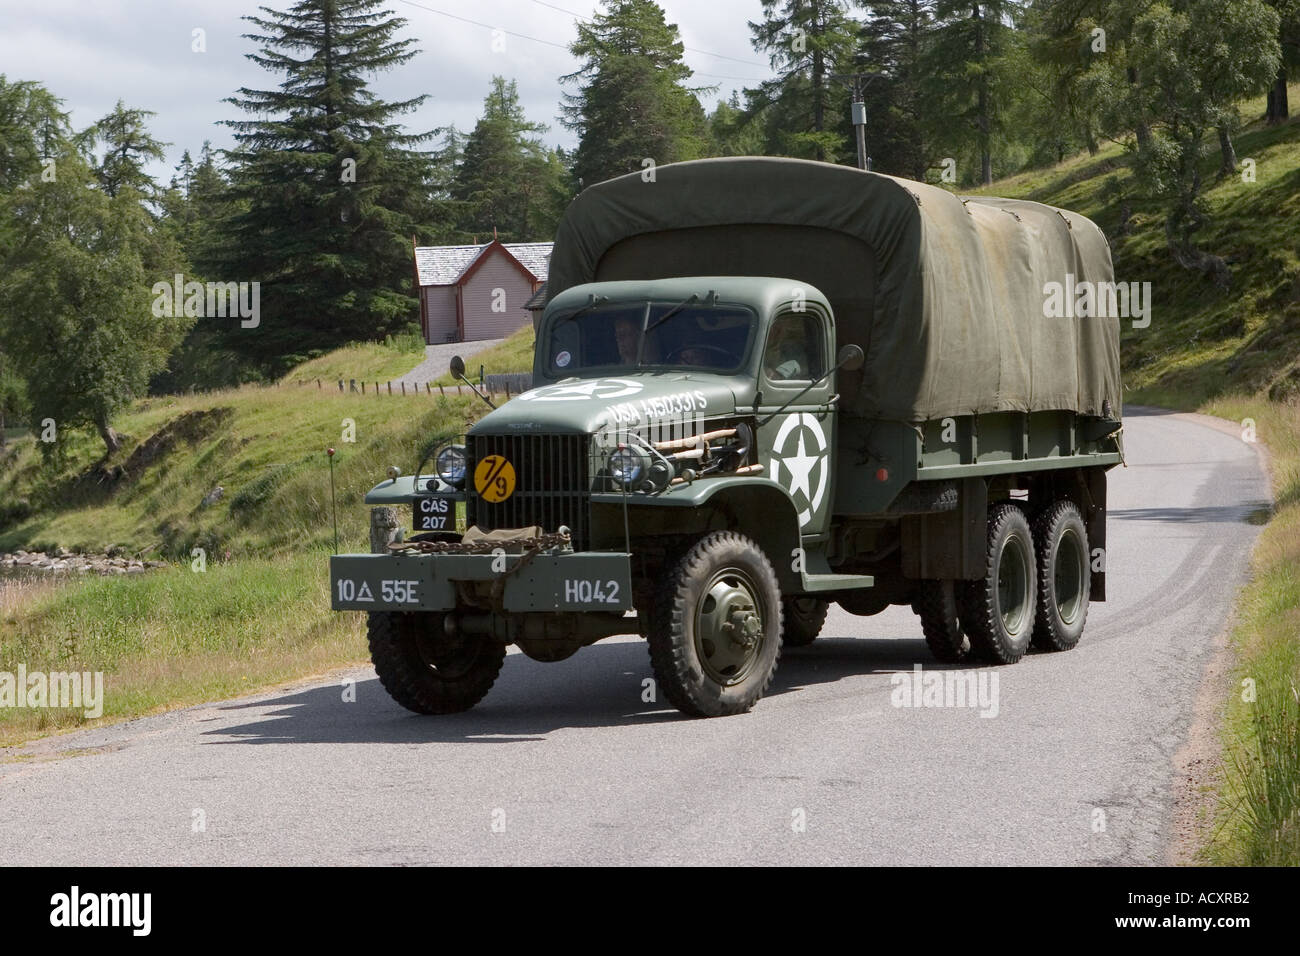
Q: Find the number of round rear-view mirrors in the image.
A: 2